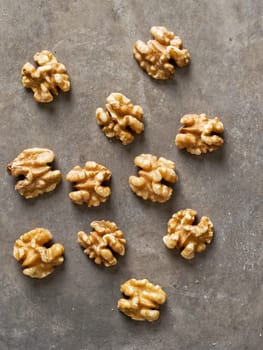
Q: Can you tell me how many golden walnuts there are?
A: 11